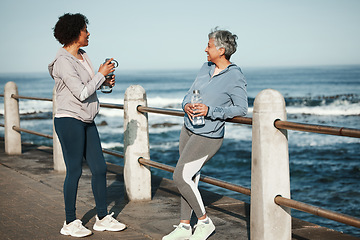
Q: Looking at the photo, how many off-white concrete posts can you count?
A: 4